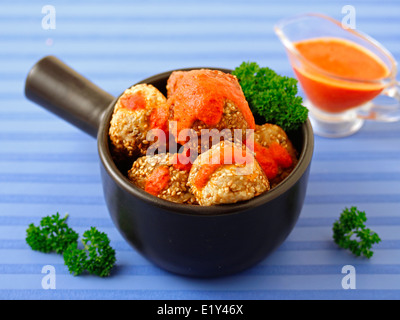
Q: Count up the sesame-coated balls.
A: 5